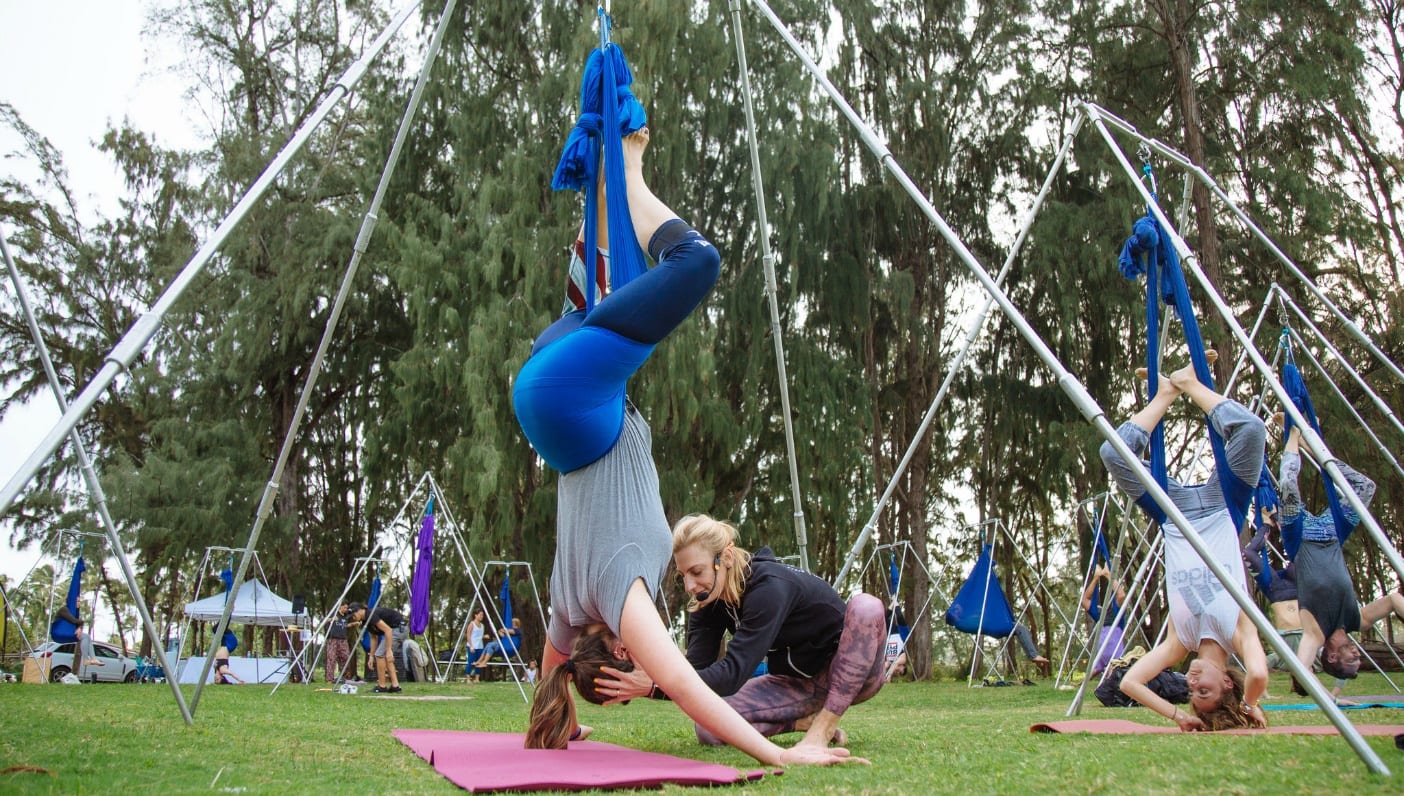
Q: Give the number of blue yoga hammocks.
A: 11